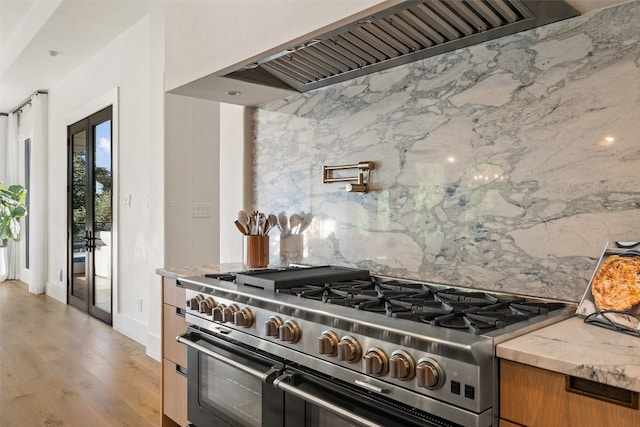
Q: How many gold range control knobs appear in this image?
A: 12